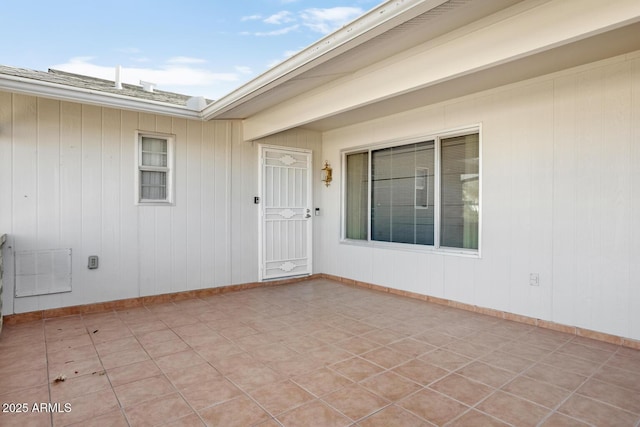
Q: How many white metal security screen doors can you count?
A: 1